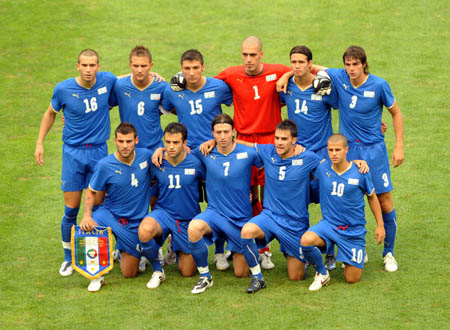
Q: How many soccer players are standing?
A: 6